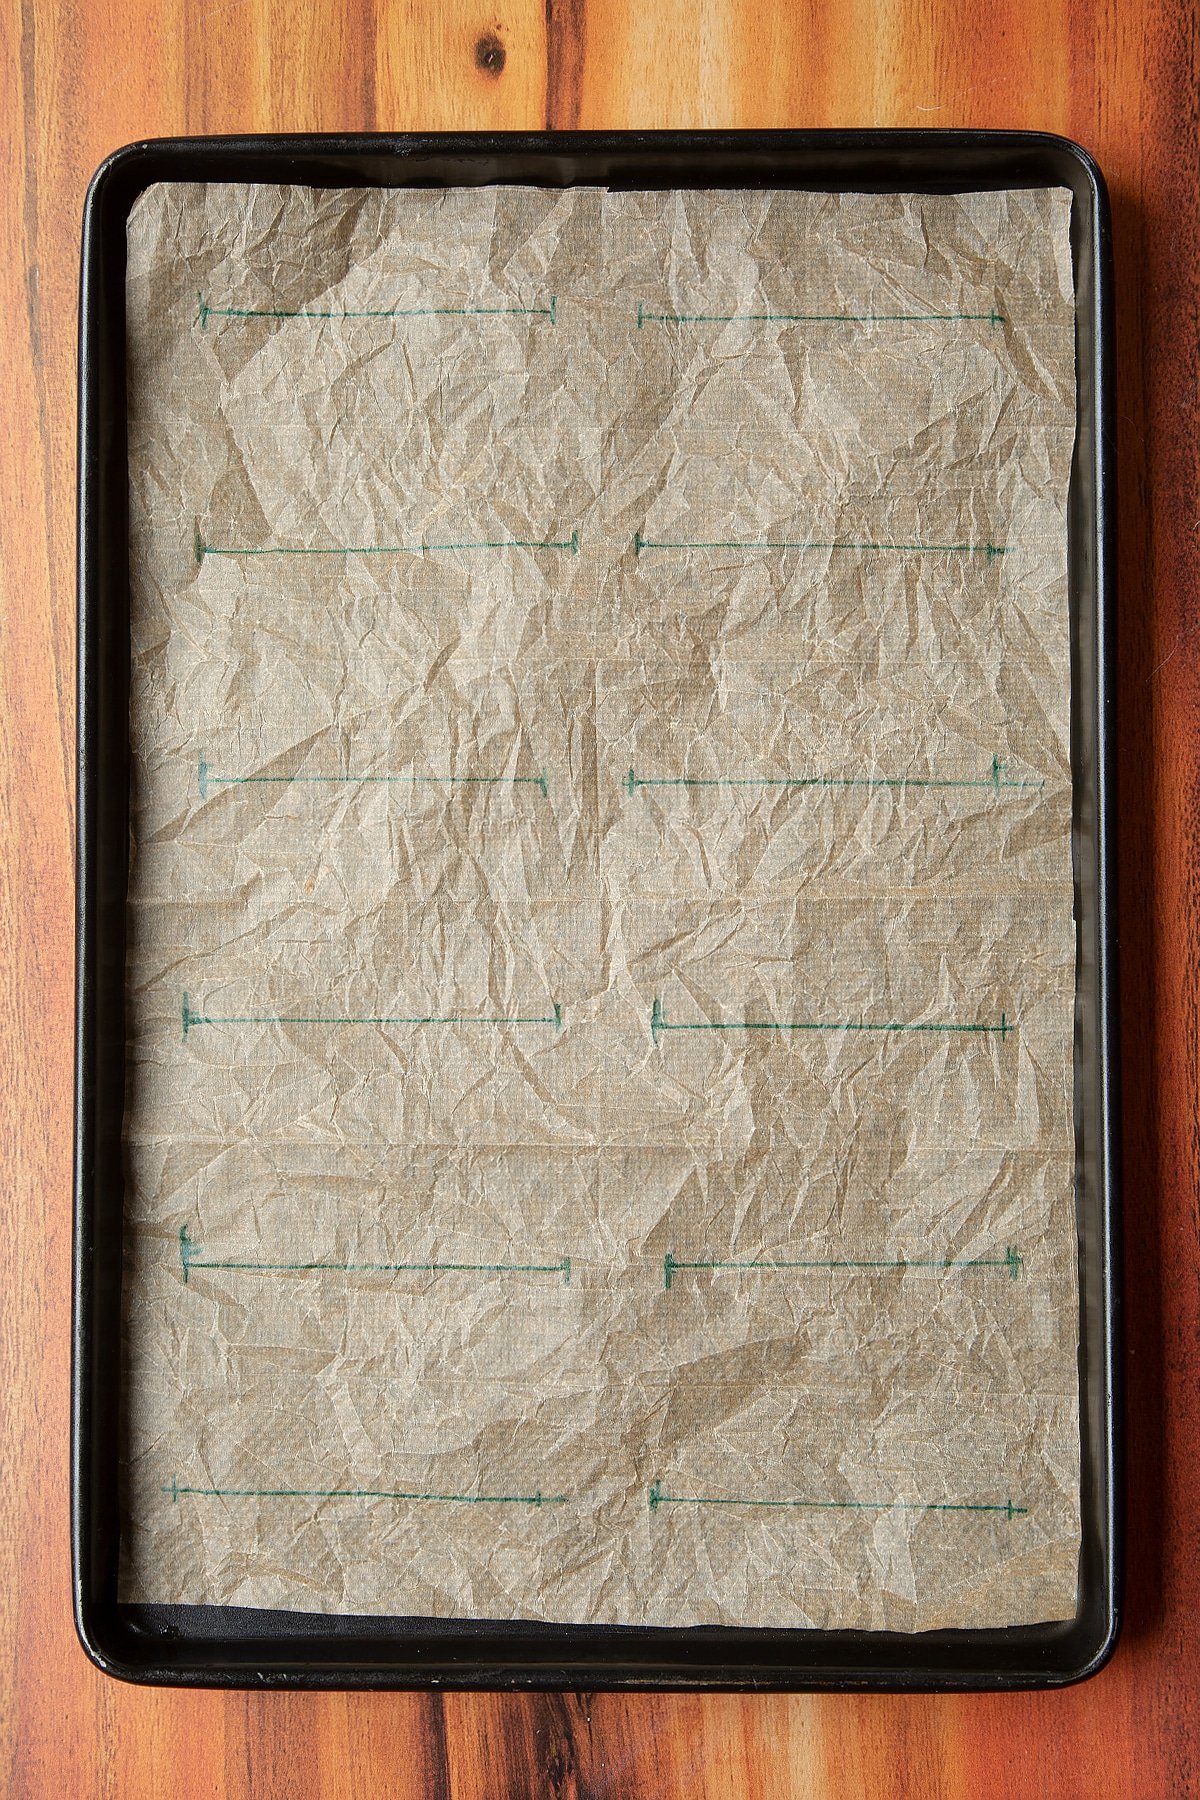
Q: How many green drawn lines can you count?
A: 12